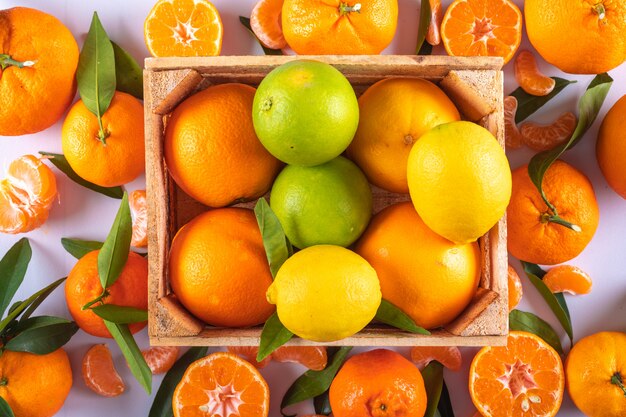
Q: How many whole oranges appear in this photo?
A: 14